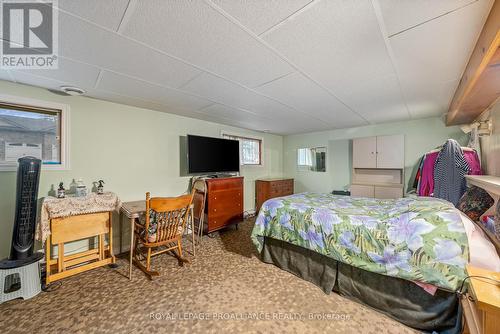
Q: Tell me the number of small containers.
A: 3